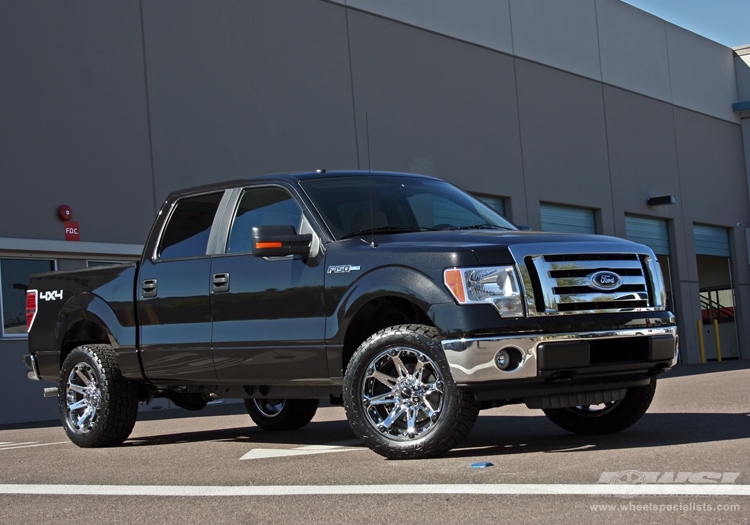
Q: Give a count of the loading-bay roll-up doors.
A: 4